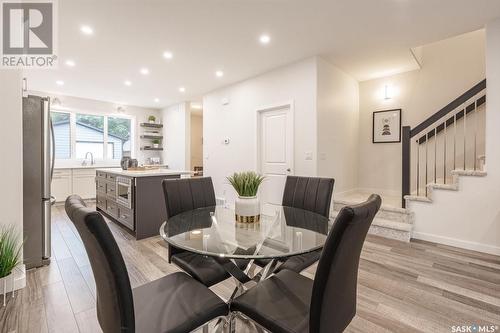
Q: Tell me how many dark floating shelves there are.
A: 3